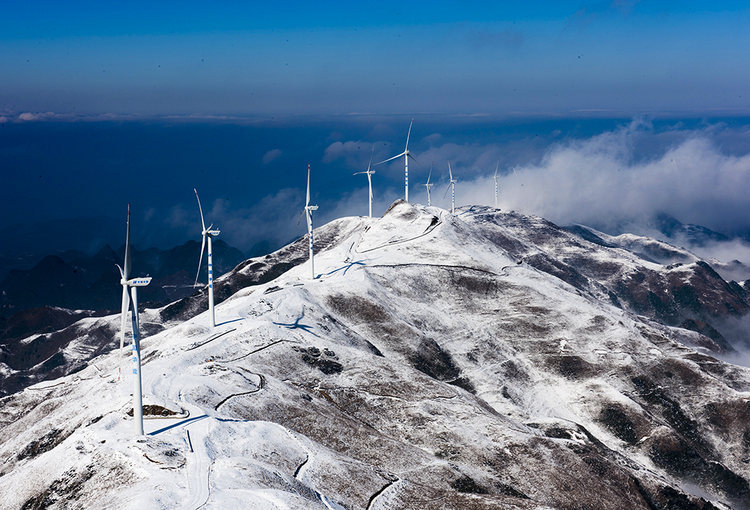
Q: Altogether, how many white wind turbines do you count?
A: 8